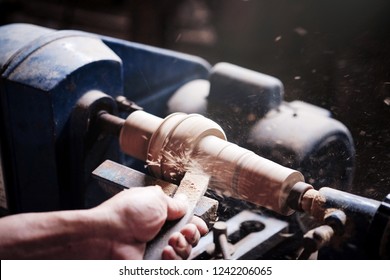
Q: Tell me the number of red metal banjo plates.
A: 0